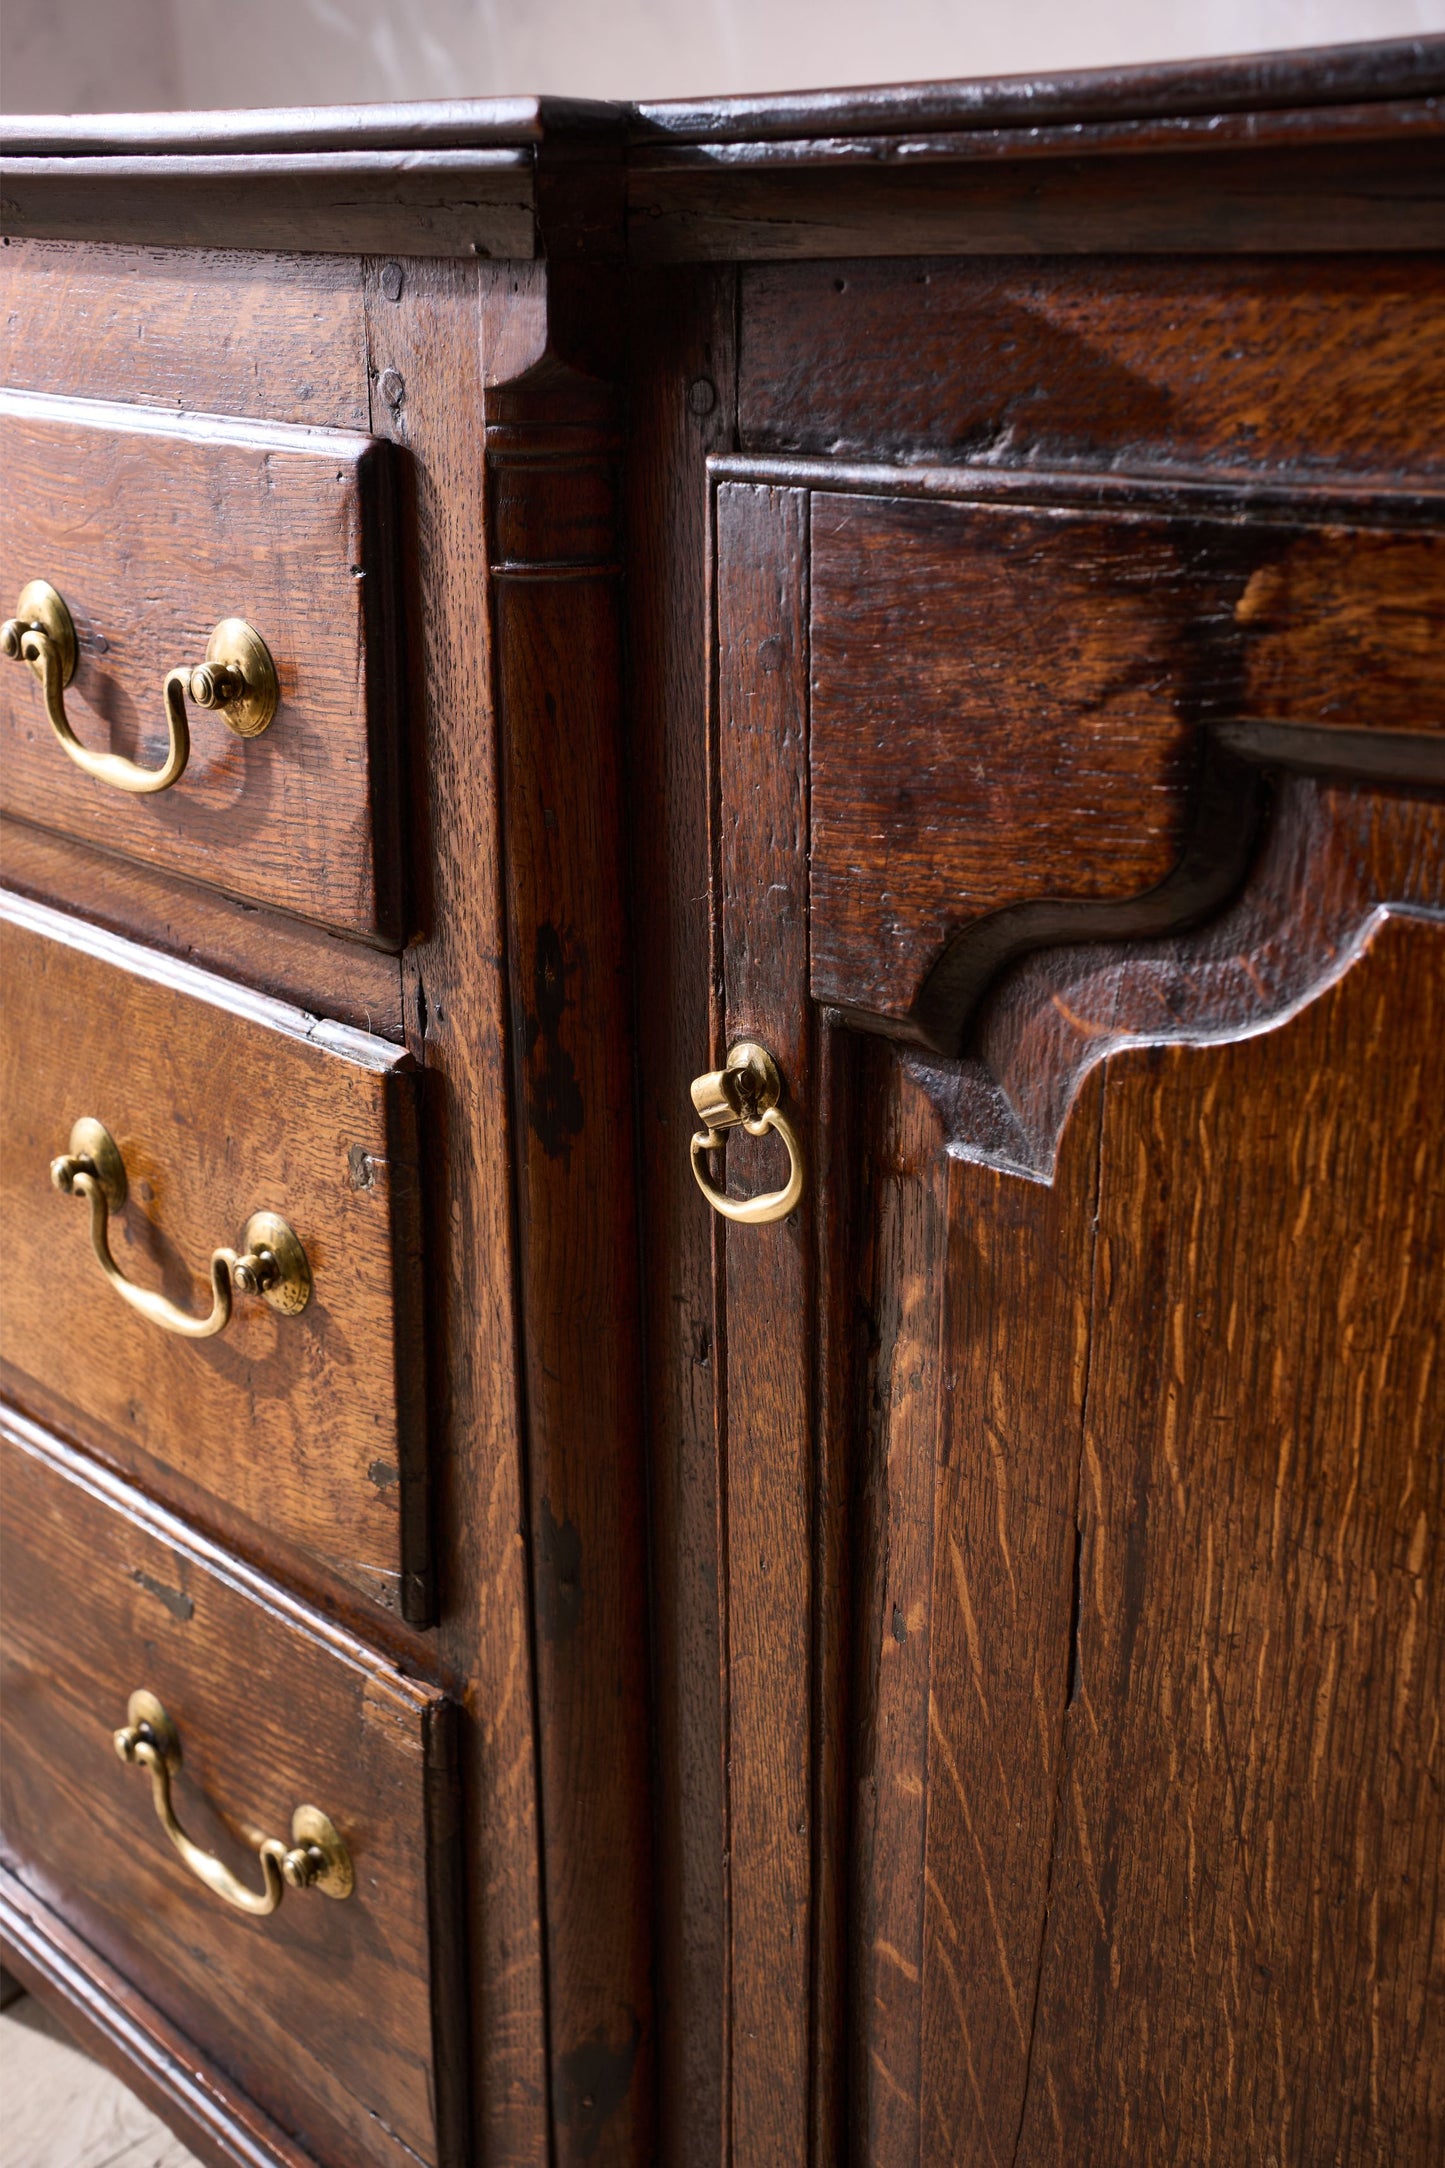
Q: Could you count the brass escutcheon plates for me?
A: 7